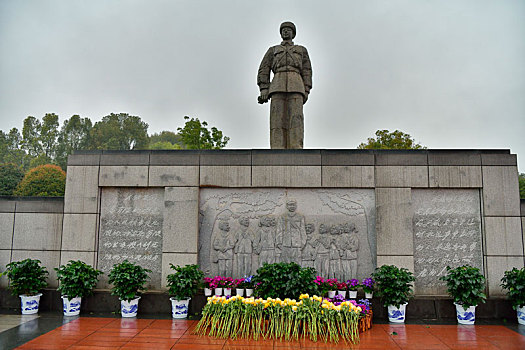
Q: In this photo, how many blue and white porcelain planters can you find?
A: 7